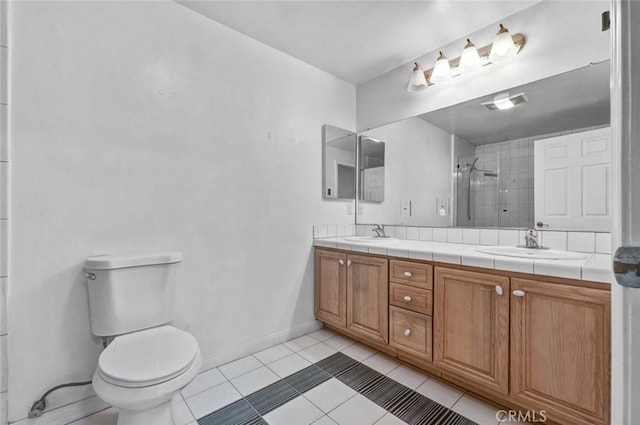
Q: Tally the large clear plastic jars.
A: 0